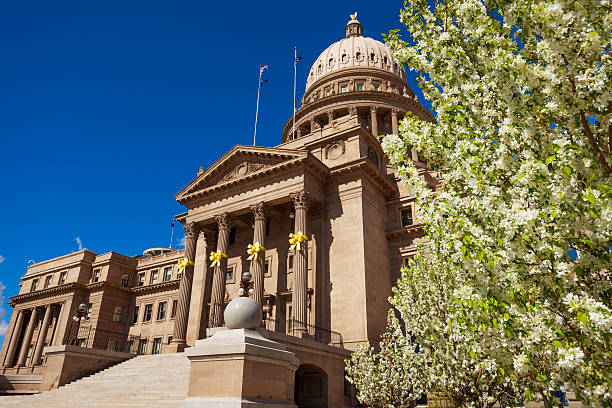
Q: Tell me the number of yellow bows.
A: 4